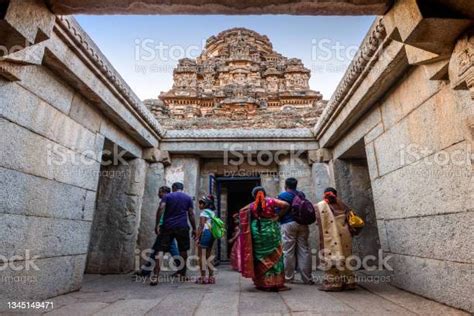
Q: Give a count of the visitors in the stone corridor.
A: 7